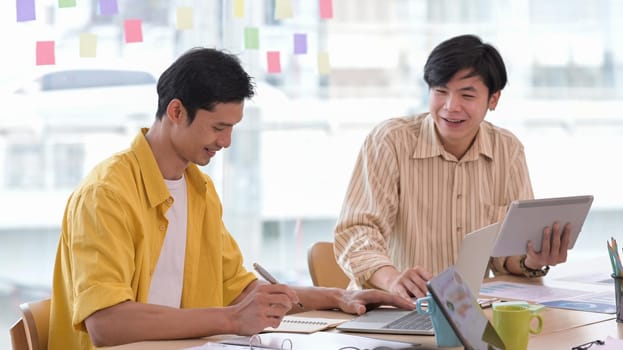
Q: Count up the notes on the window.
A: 14